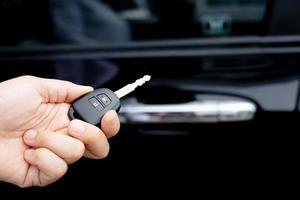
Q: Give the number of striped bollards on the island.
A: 0